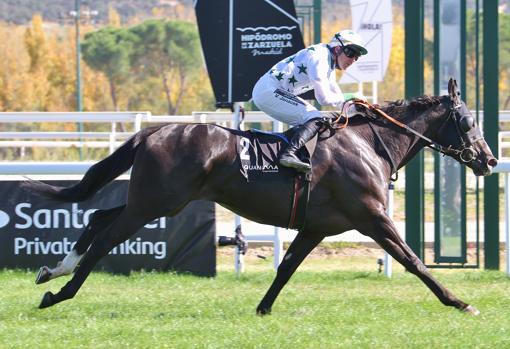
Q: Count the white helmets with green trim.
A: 1